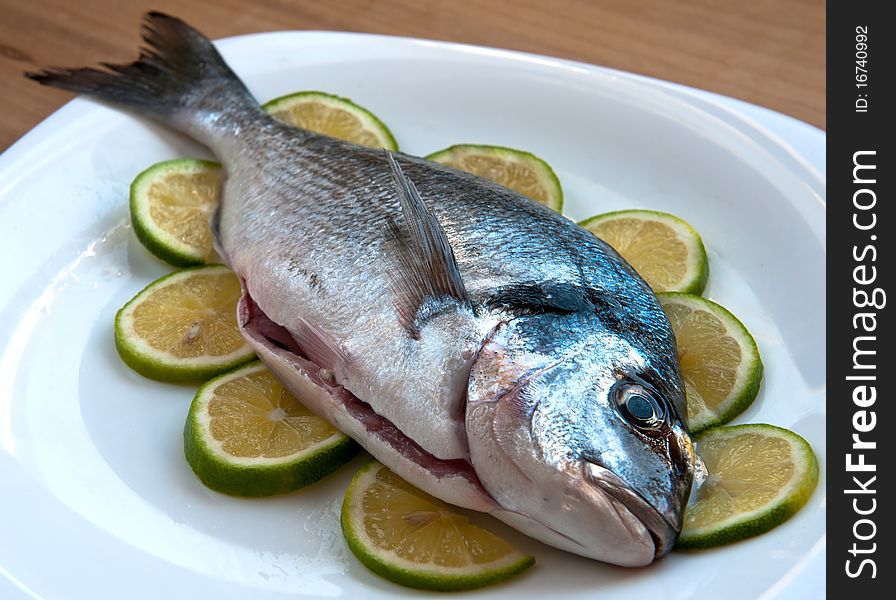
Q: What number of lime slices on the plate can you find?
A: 9